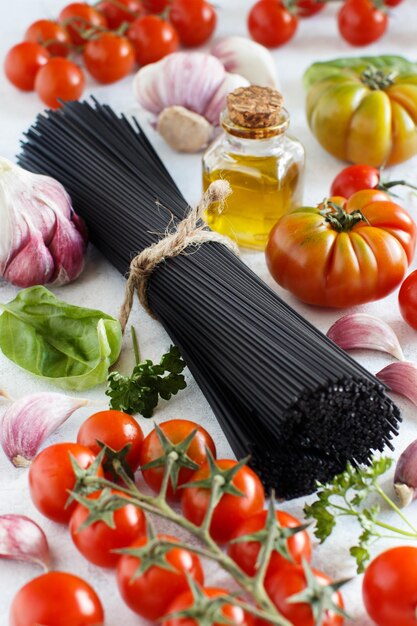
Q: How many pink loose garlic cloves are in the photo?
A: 5